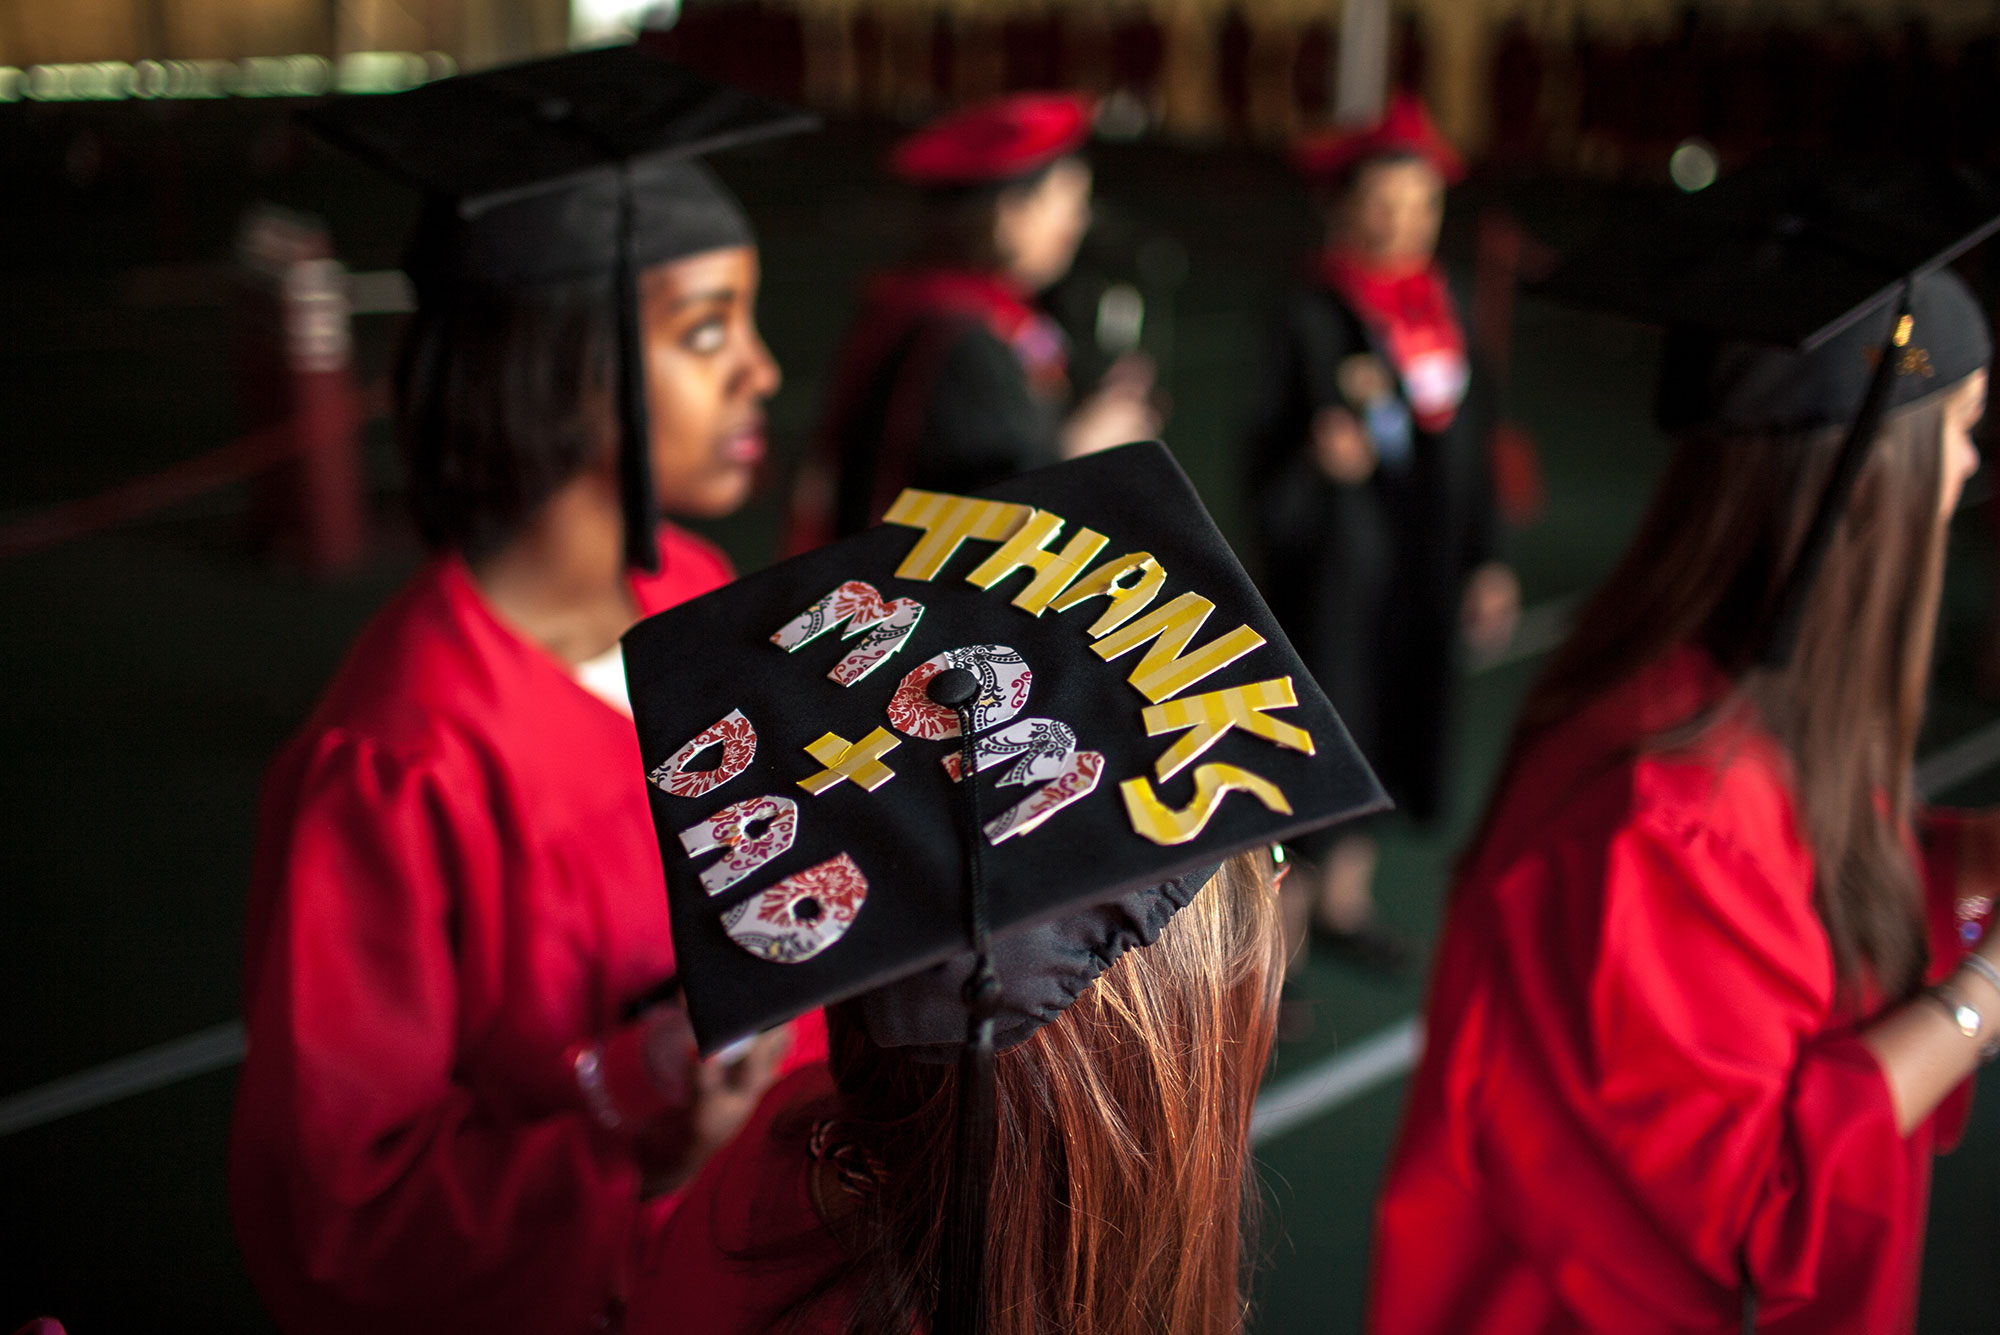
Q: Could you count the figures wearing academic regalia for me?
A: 5